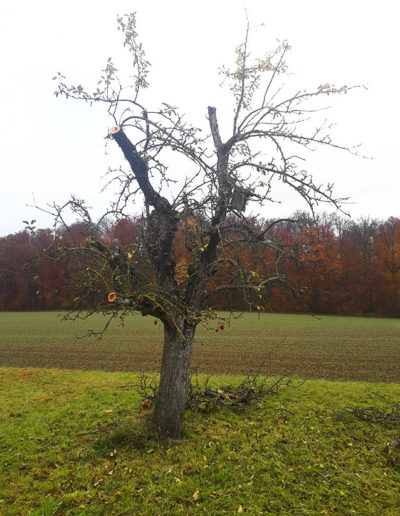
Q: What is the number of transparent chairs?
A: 0